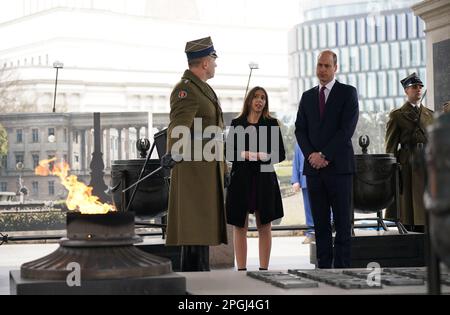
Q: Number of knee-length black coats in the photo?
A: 1